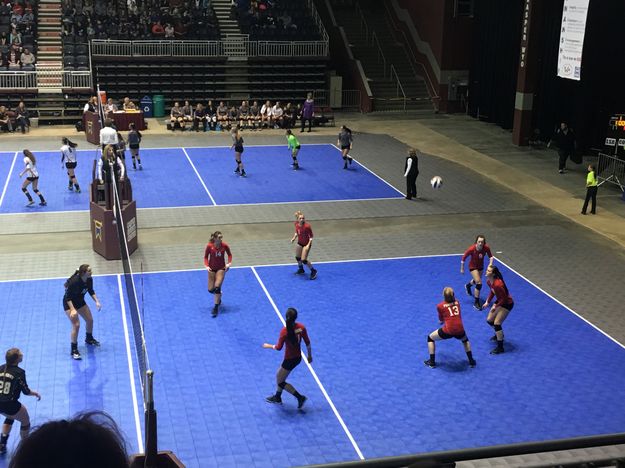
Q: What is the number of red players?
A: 6